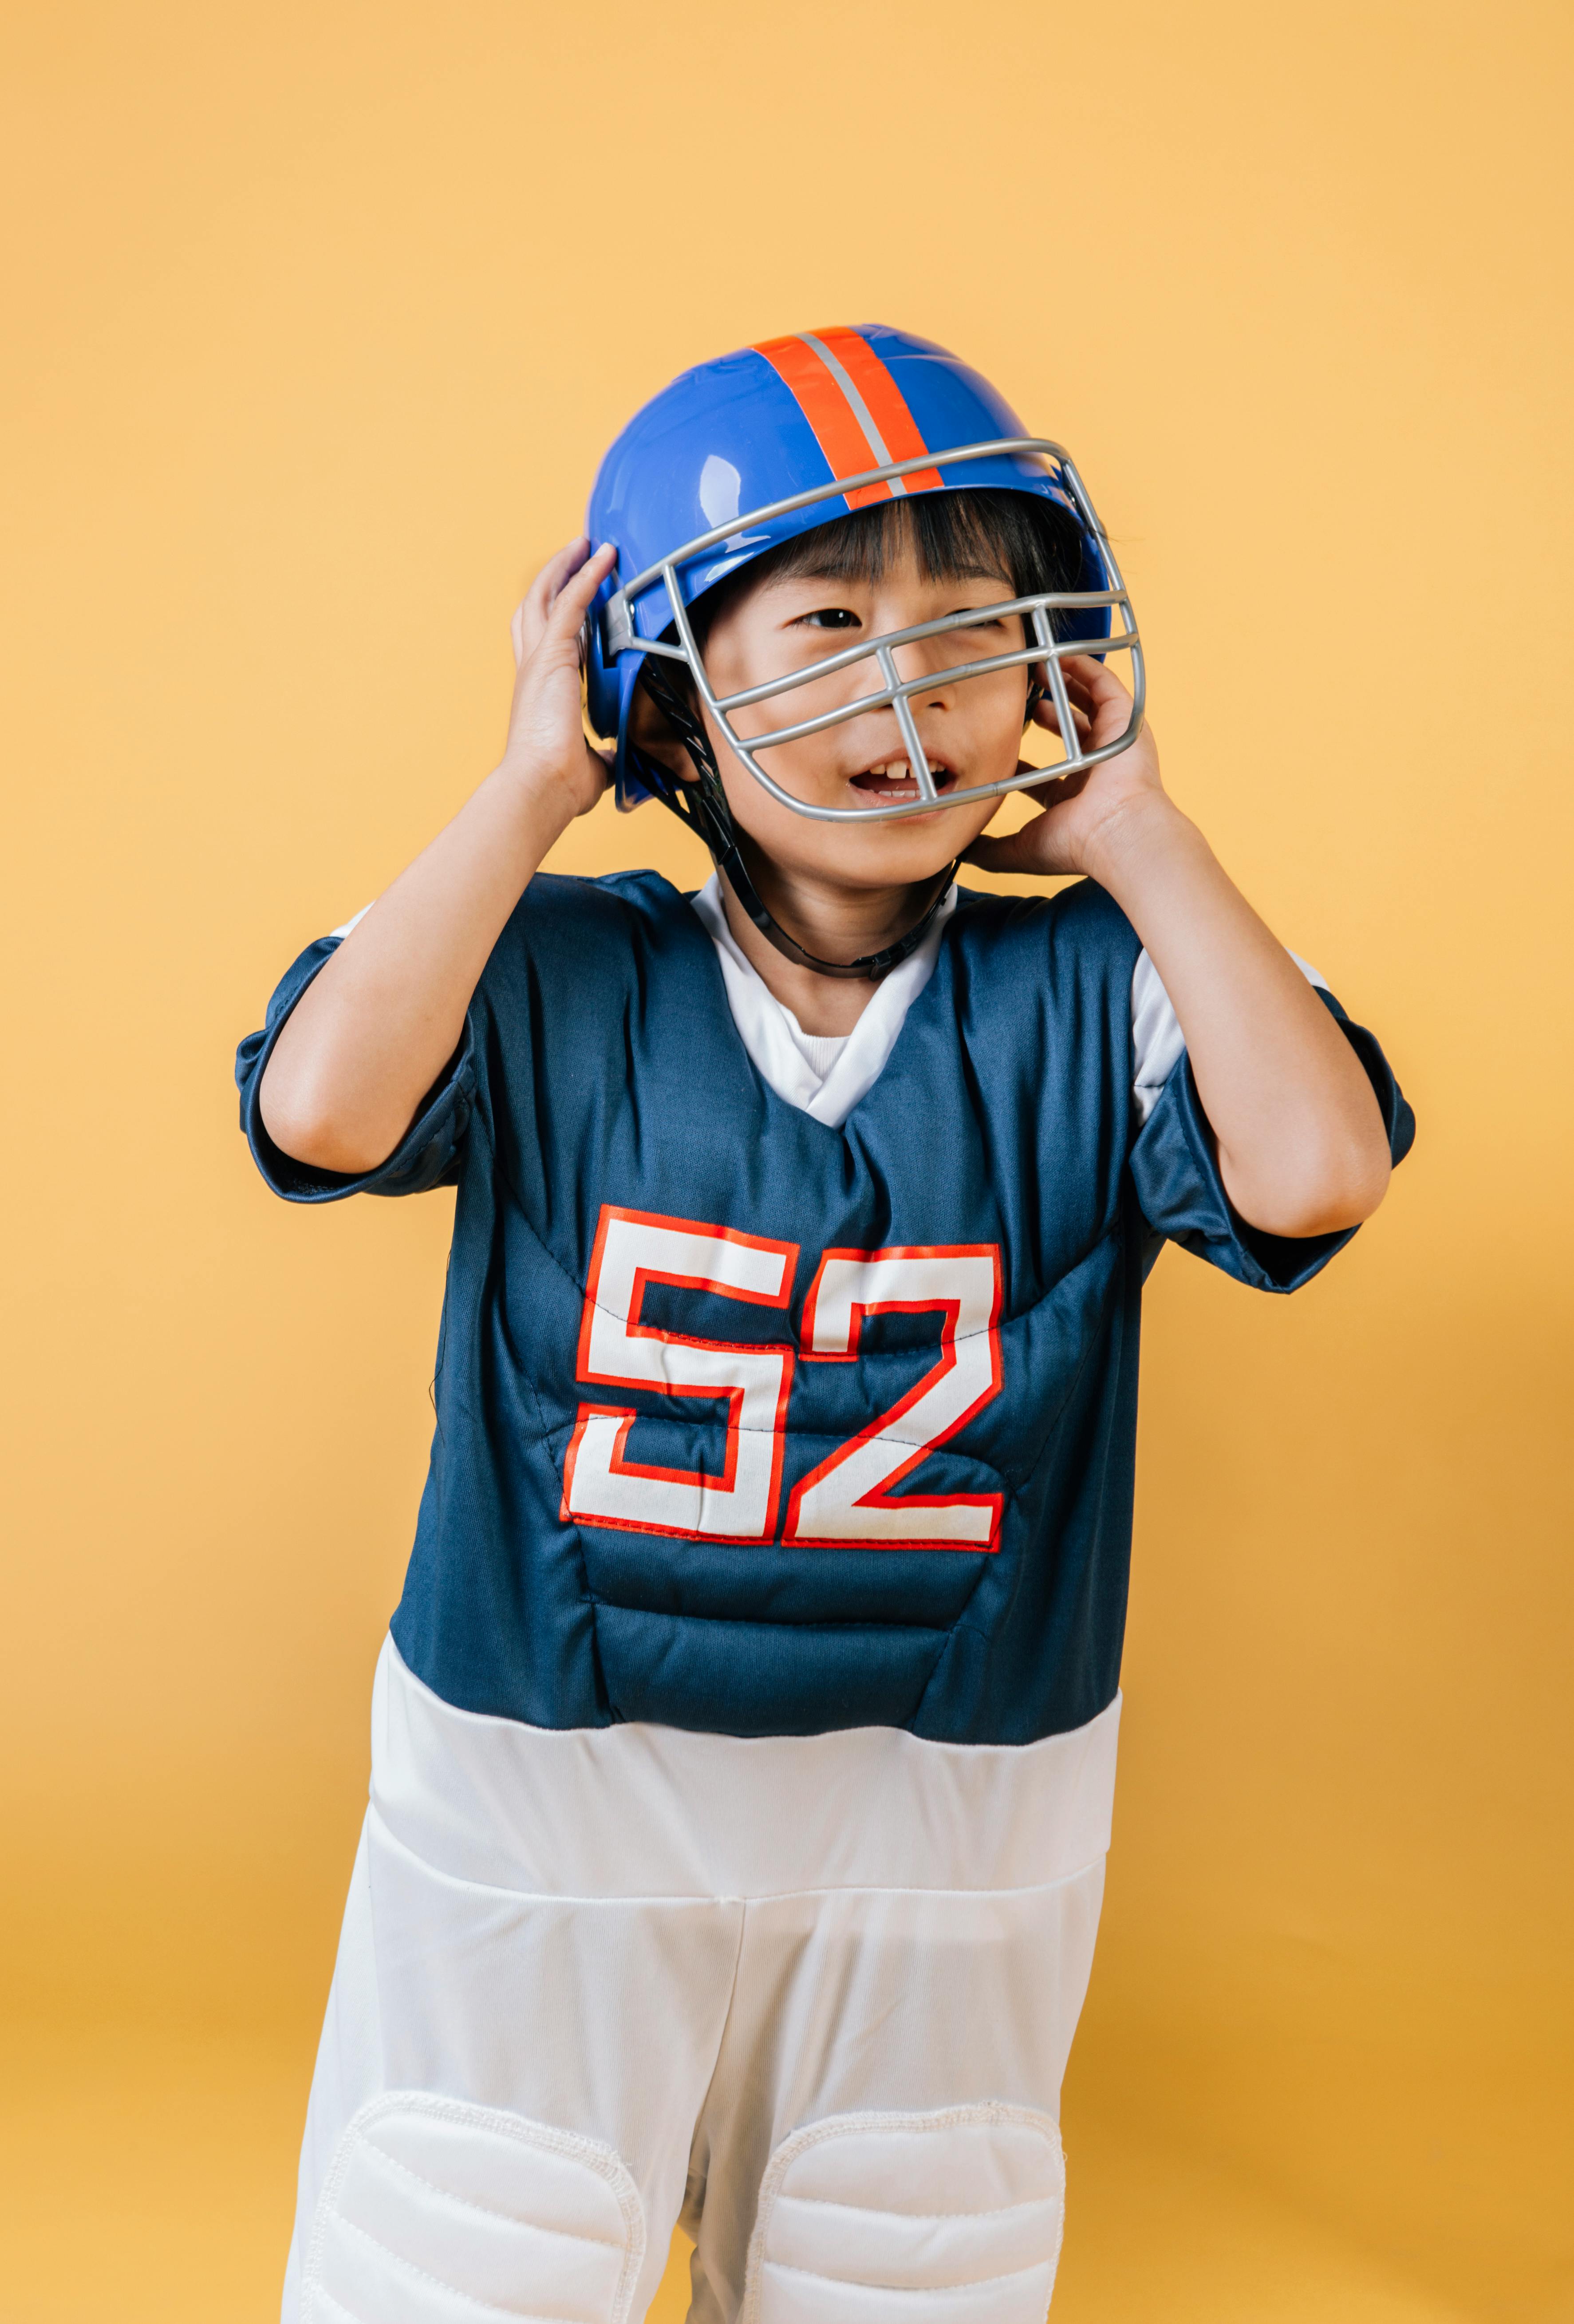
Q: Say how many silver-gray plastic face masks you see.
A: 1